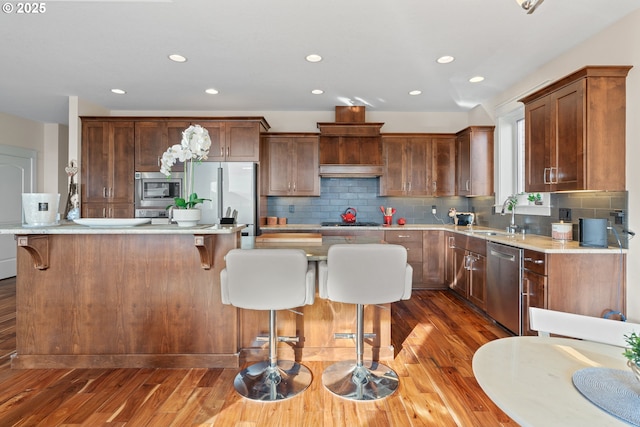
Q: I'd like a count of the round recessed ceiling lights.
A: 8